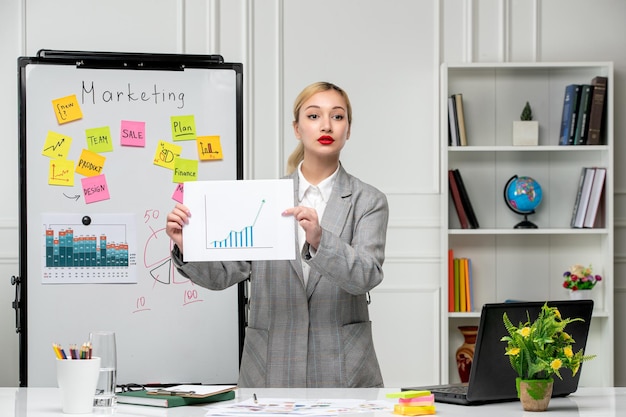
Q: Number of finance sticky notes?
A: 1